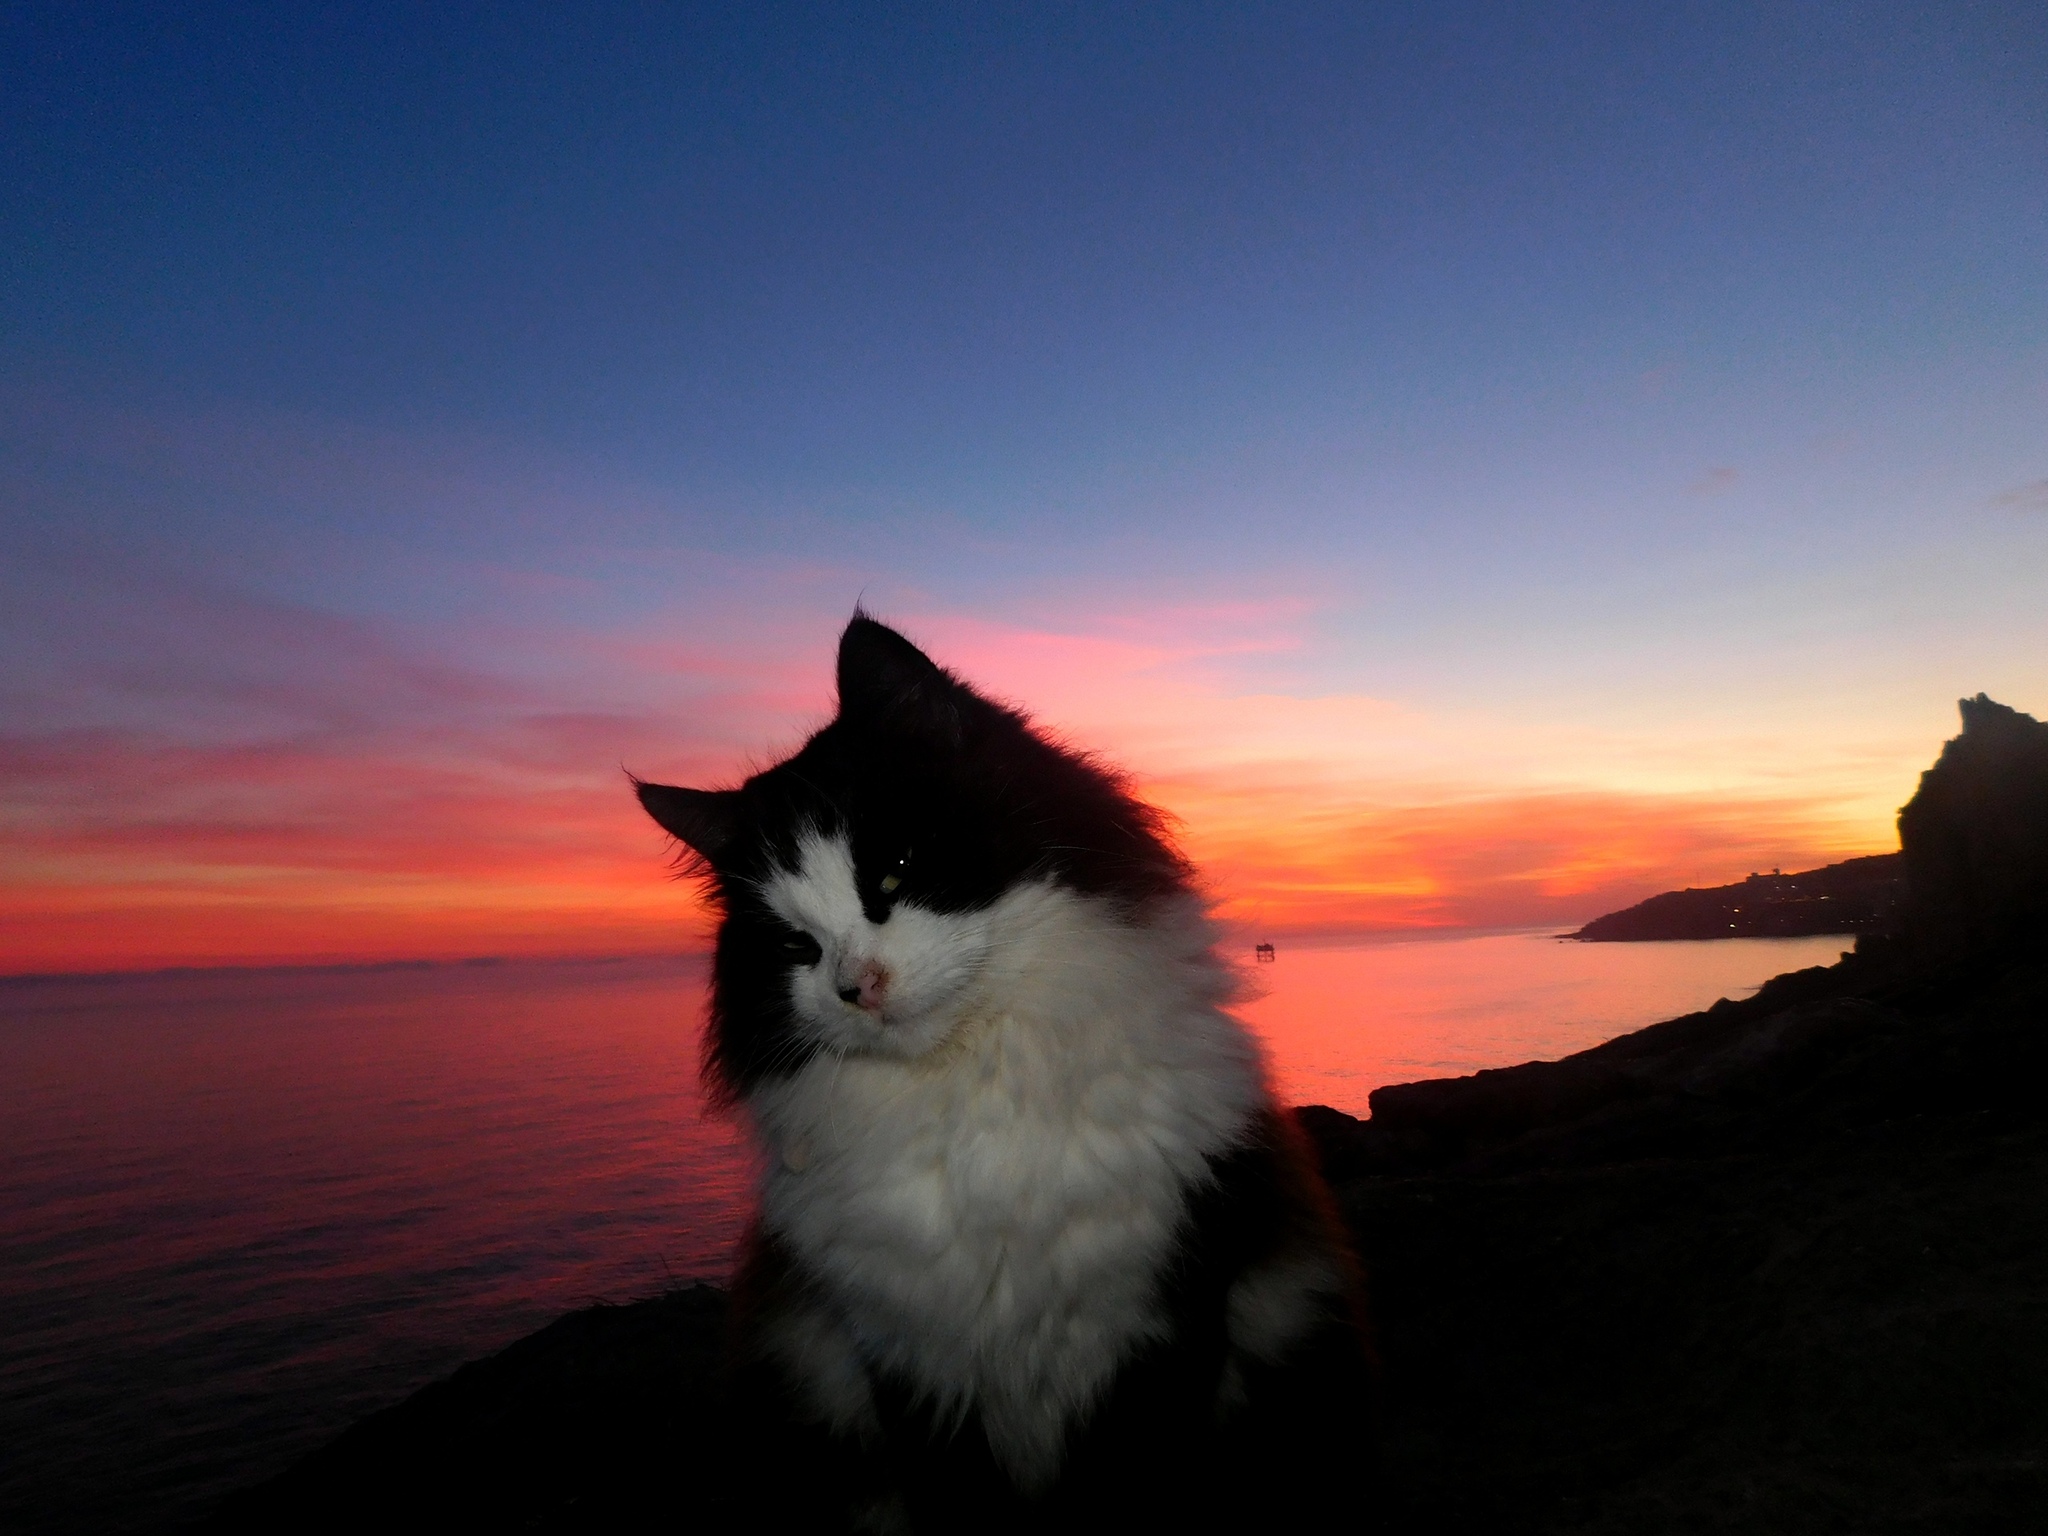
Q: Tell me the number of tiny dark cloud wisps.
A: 2